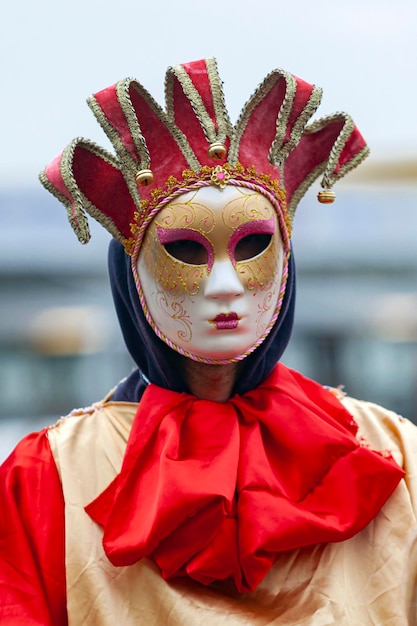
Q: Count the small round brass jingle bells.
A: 3